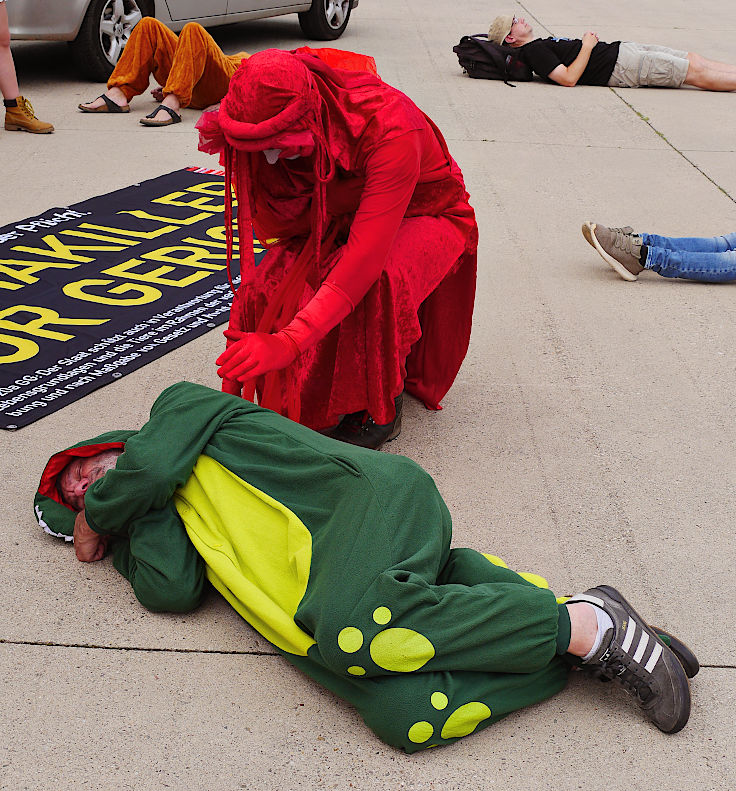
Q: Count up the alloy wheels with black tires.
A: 2